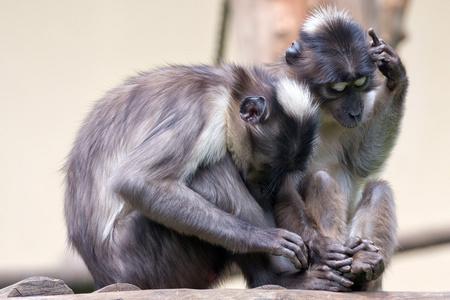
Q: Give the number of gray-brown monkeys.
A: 2